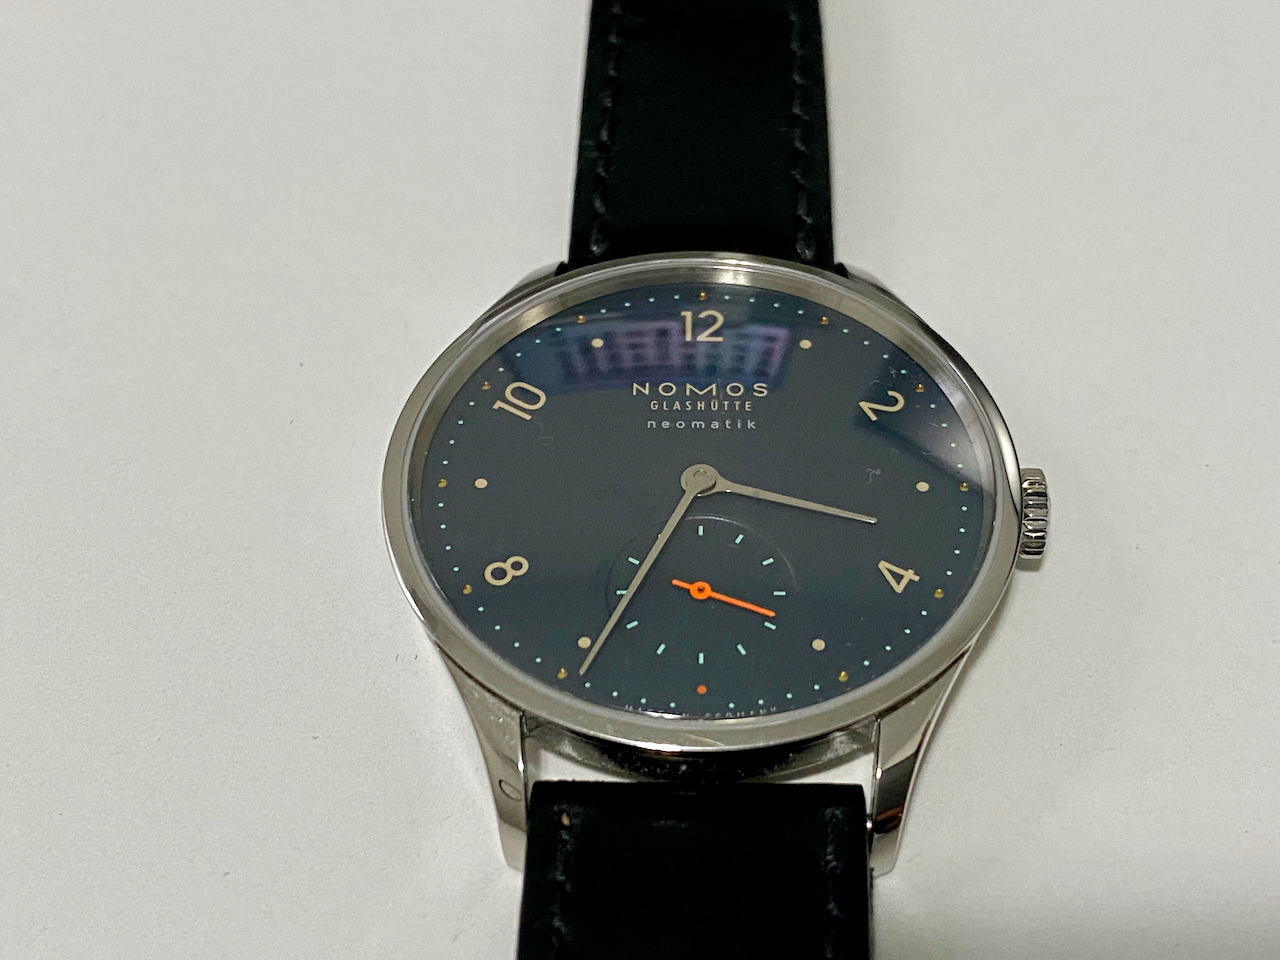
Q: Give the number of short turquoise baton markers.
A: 11